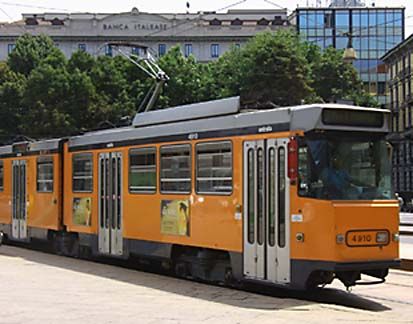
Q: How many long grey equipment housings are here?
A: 1